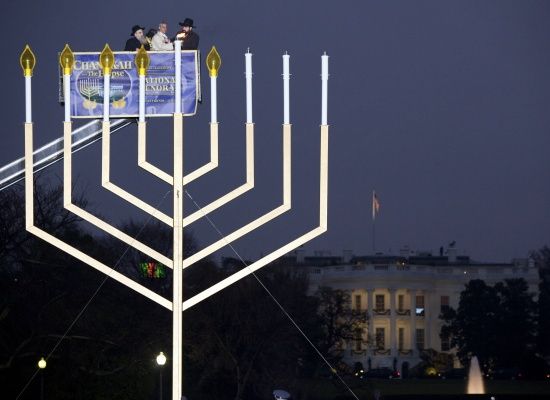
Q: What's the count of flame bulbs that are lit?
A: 5